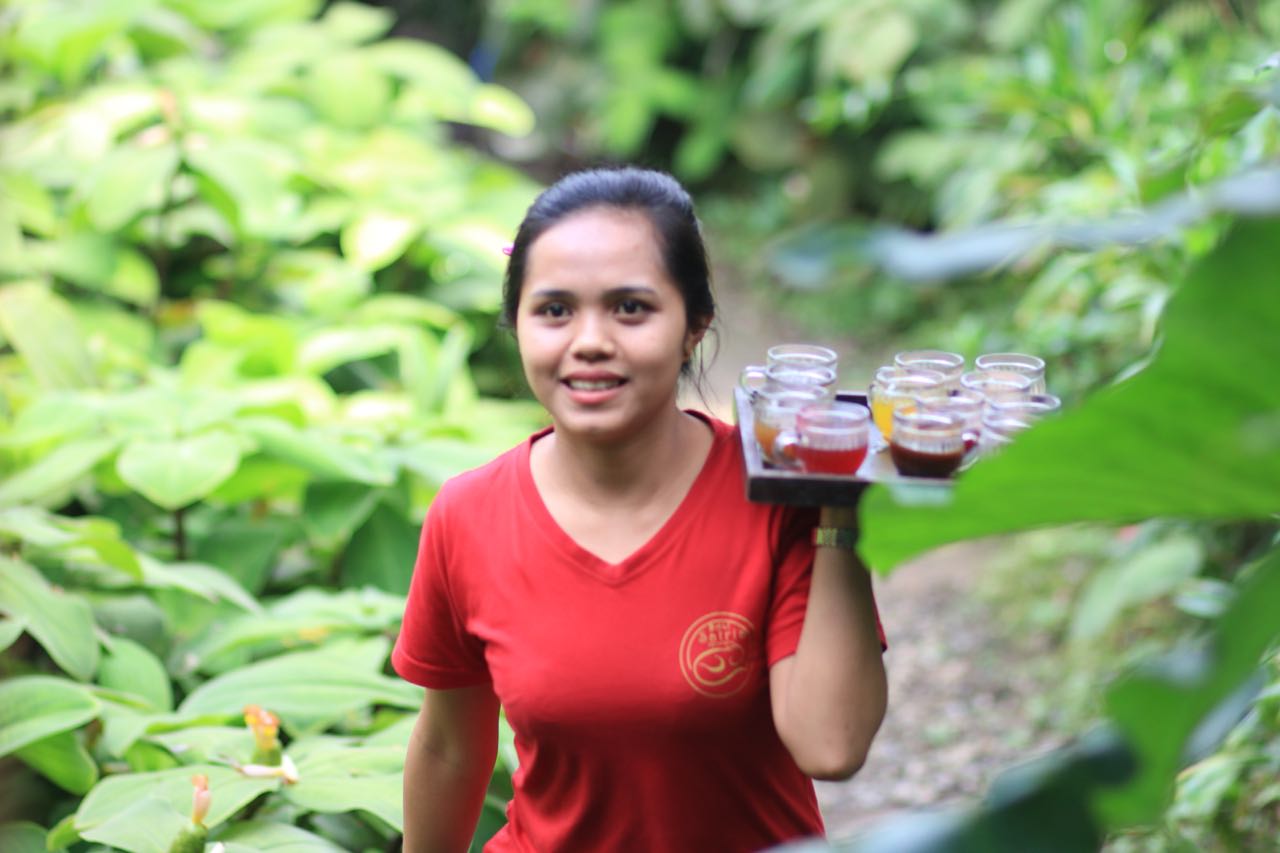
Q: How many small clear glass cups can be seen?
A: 12